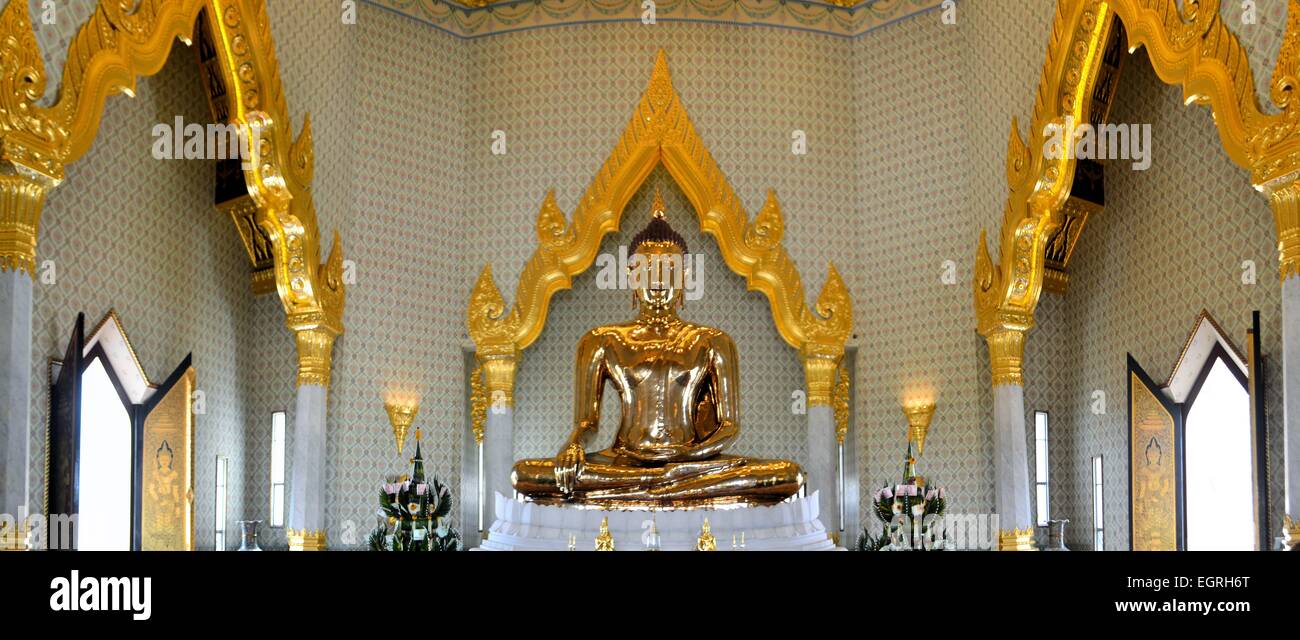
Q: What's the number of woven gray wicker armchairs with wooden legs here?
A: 0